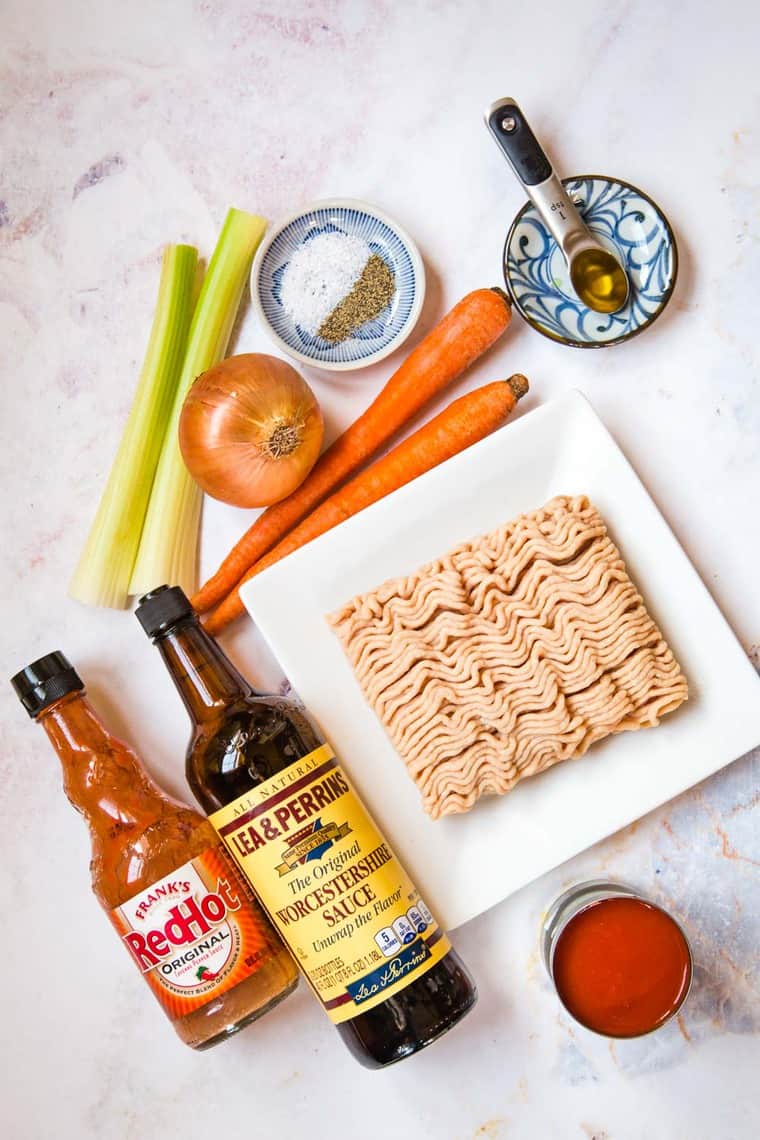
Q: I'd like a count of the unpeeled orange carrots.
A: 2